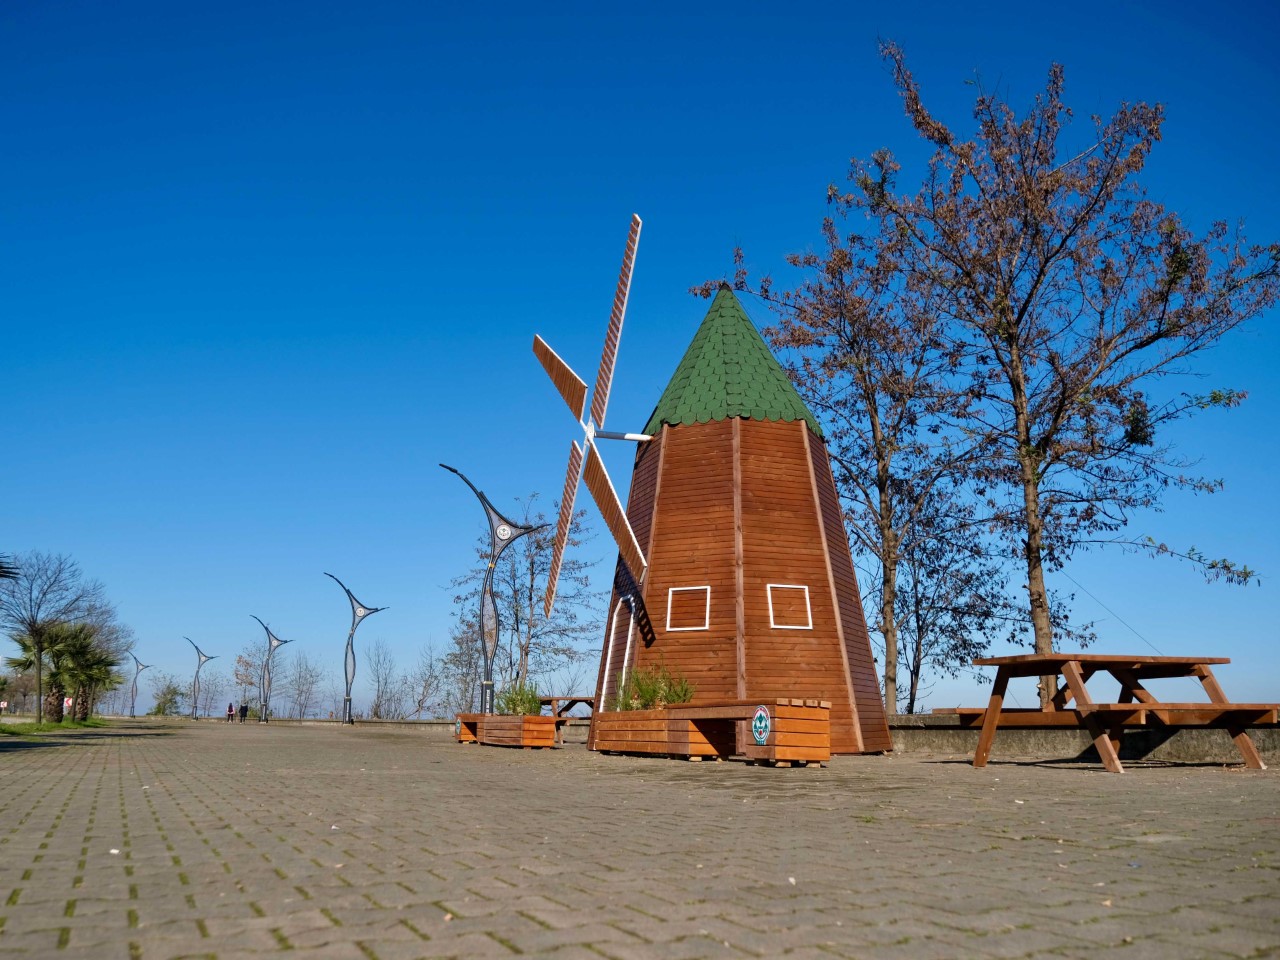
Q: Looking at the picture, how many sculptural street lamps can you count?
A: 5